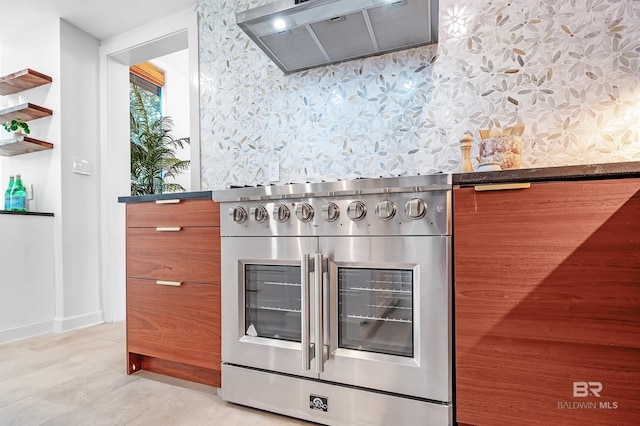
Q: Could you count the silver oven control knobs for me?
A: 8